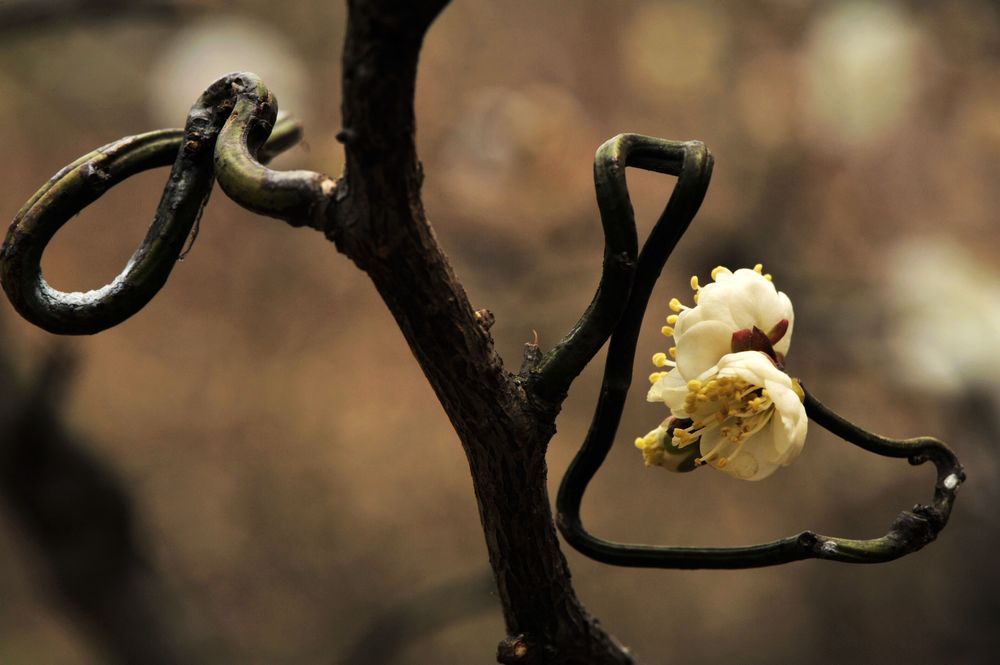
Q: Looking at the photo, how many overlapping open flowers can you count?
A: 2